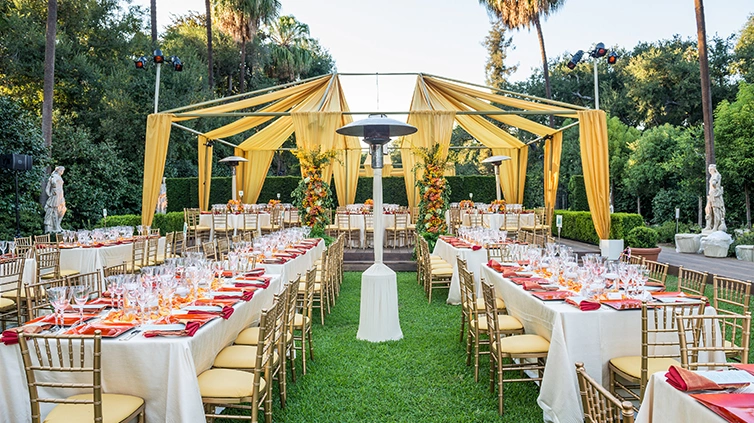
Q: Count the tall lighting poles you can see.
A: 2